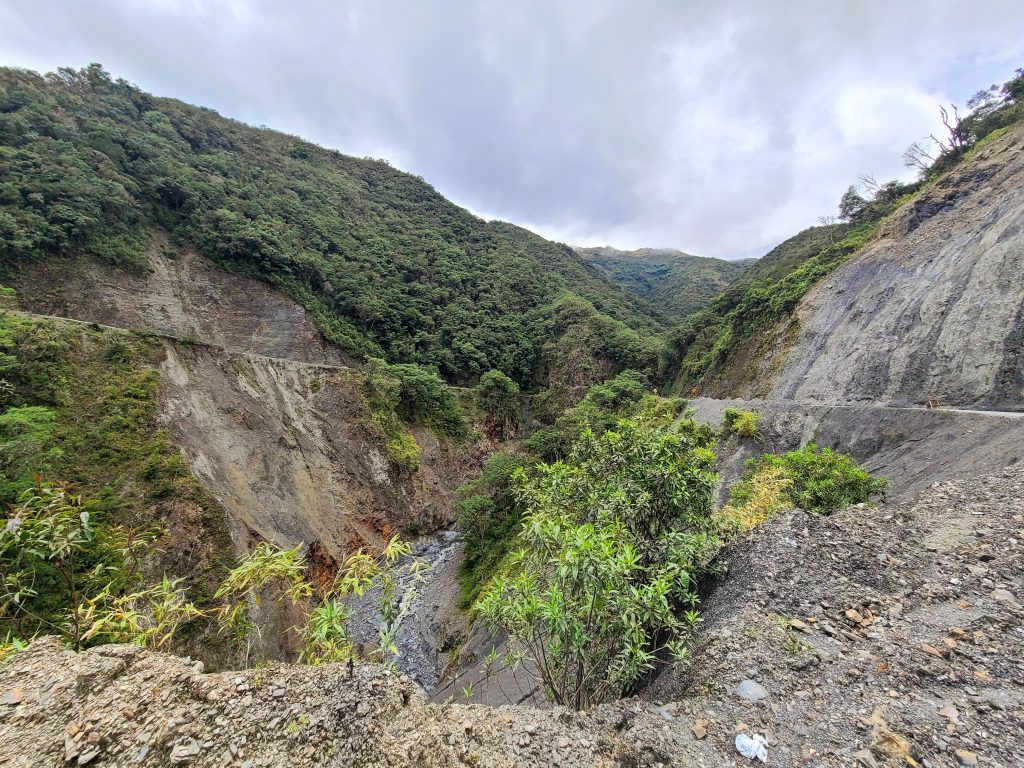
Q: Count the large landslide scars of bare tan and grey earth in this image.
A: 2